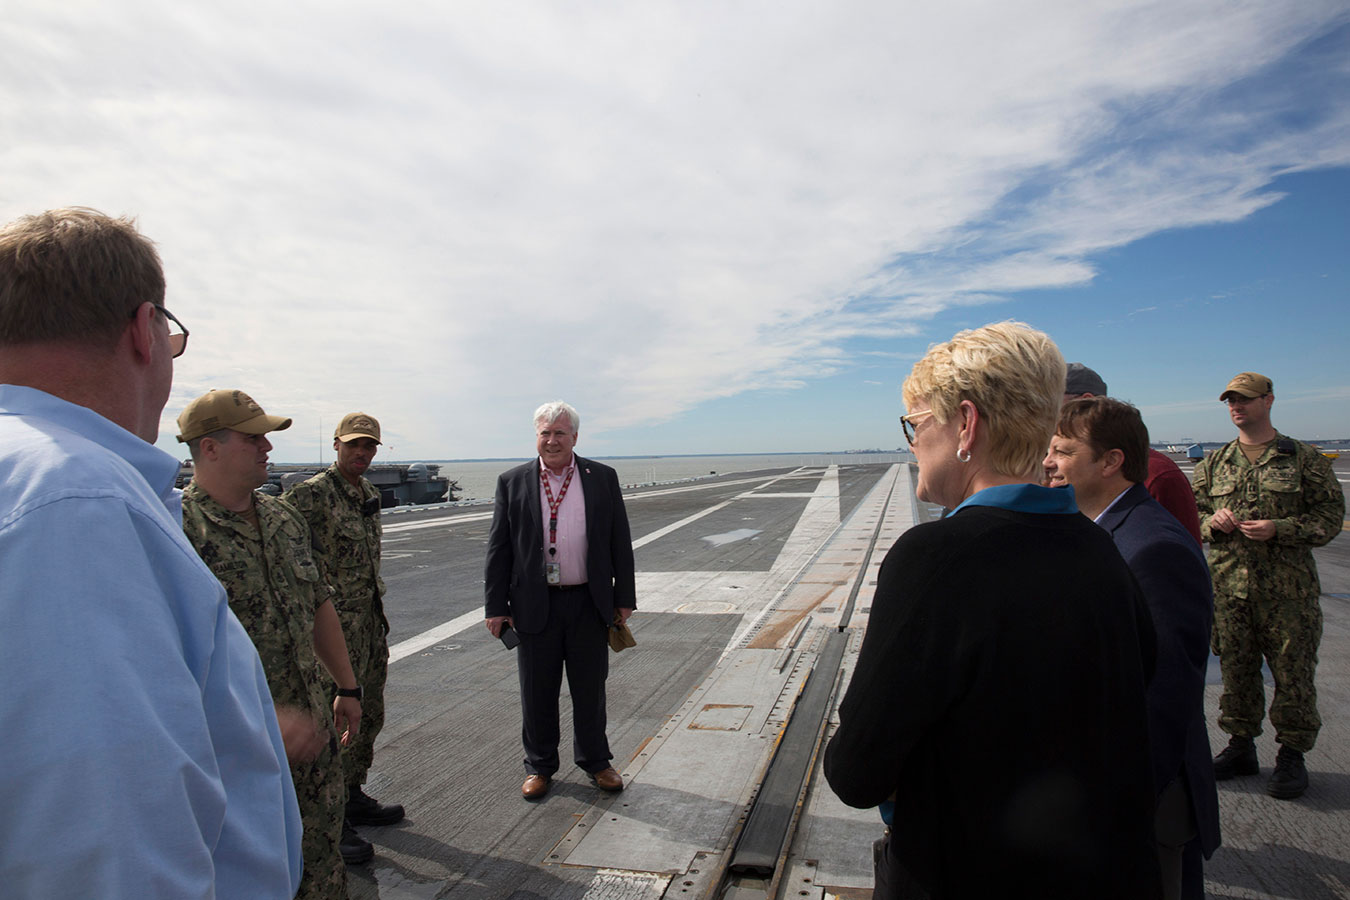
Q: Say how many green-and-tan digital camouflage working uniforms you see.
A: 3